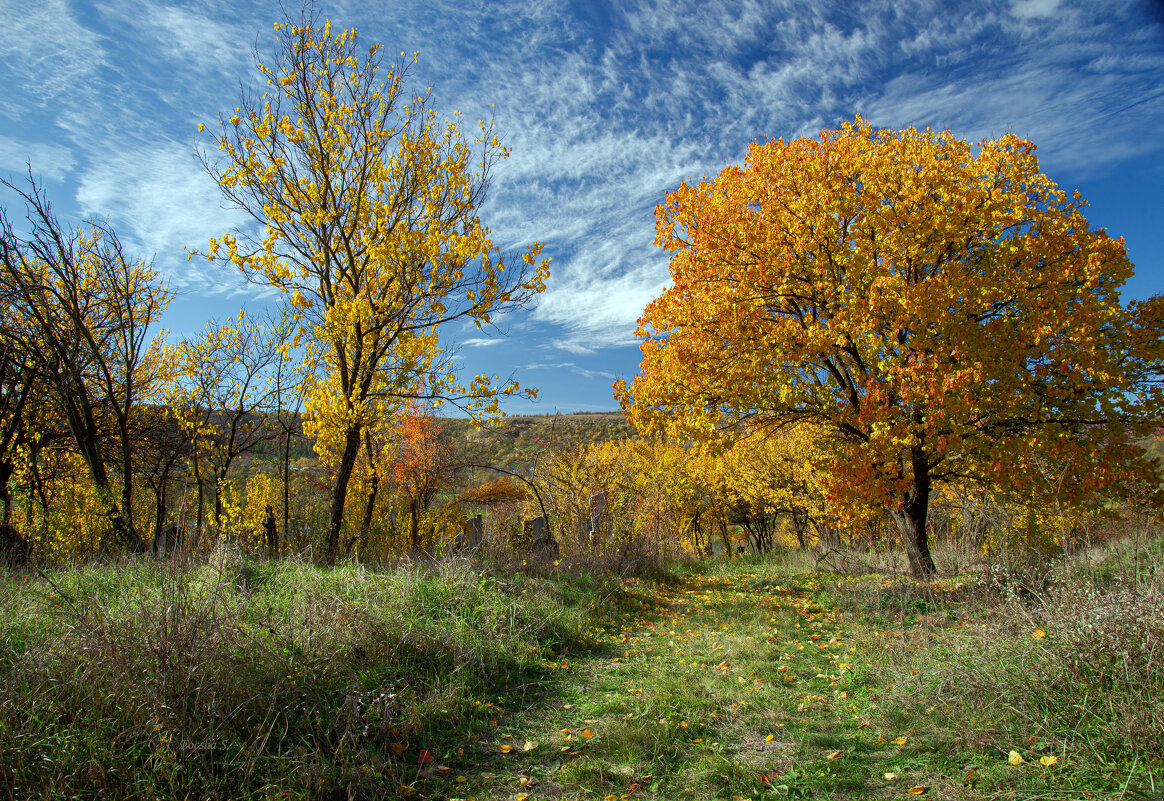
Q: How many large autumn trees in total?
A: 2